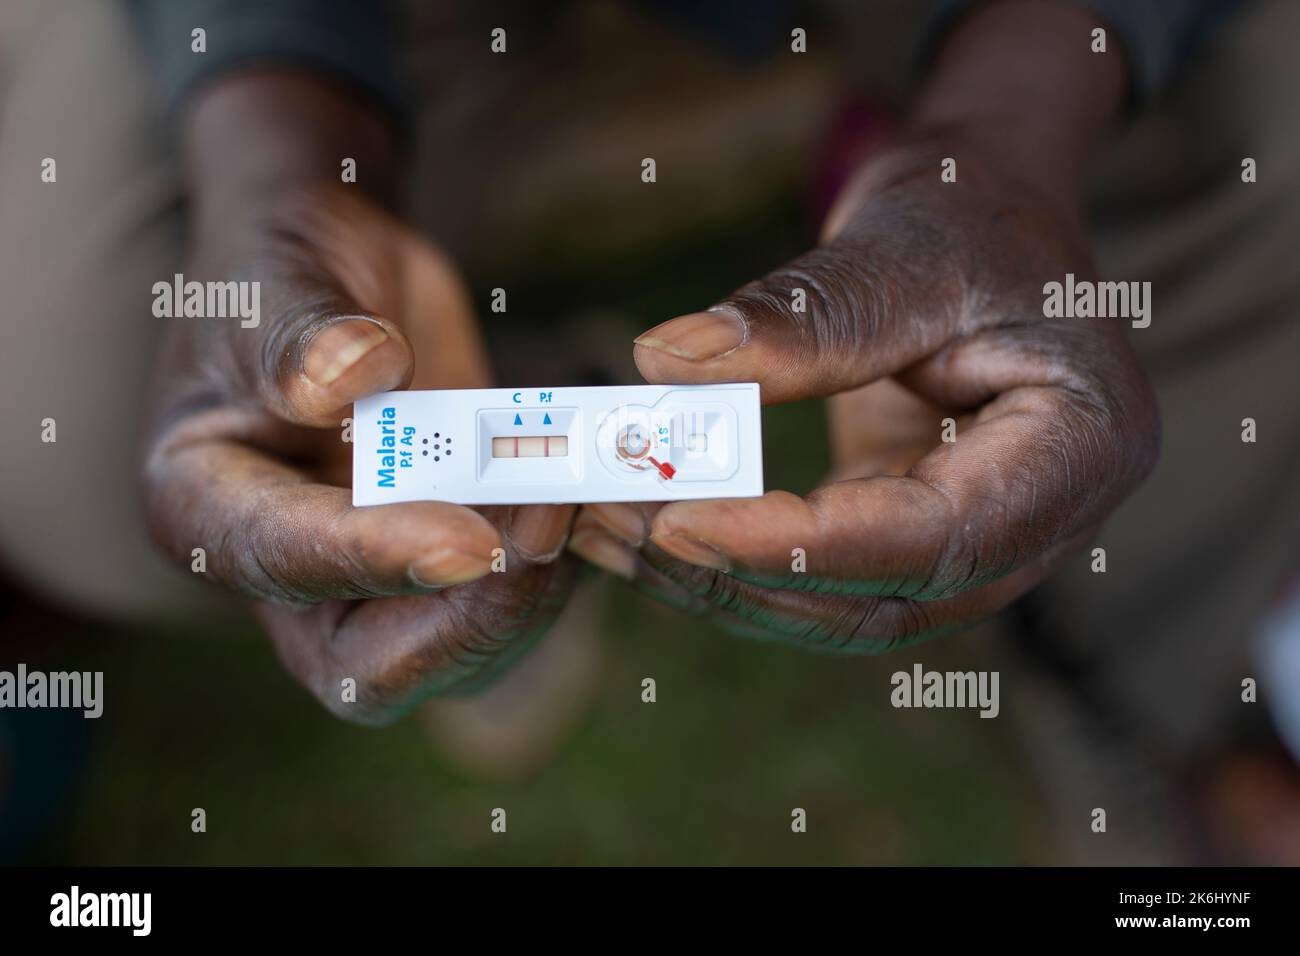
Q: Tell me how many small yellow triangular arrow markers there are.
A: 0